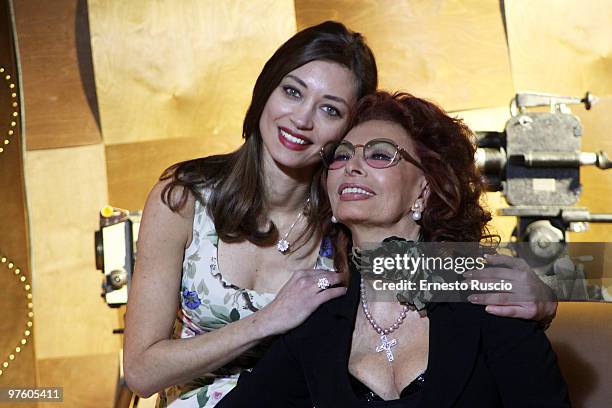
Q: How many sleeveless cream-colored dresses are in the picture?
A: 1